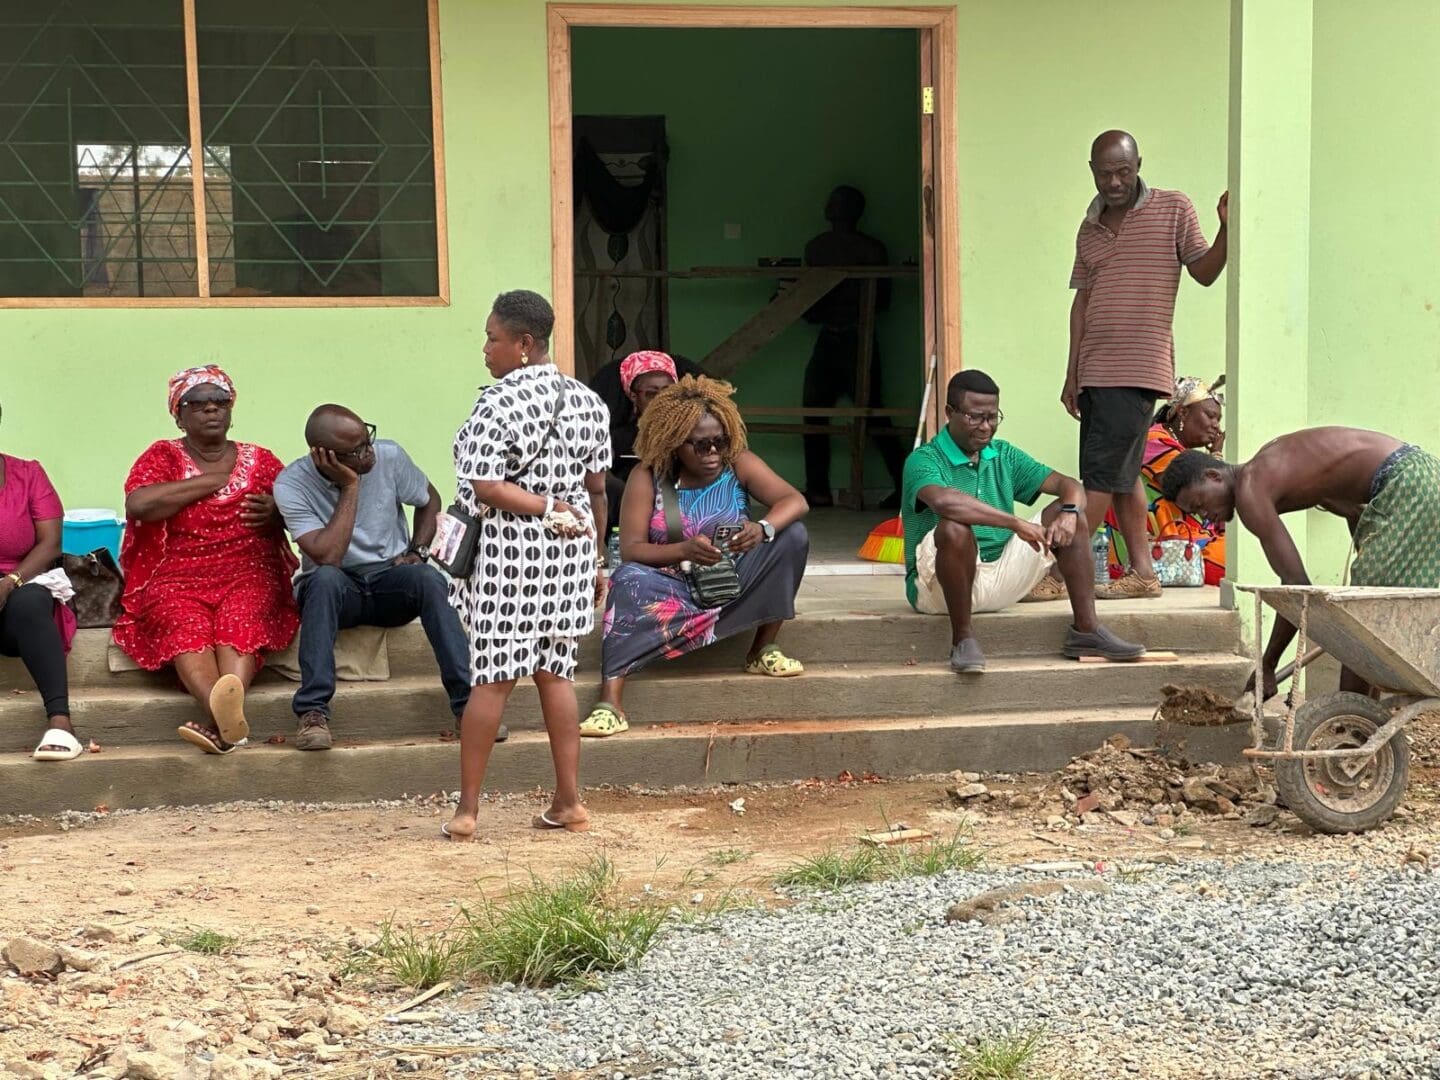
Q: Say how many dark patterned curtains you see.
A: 1